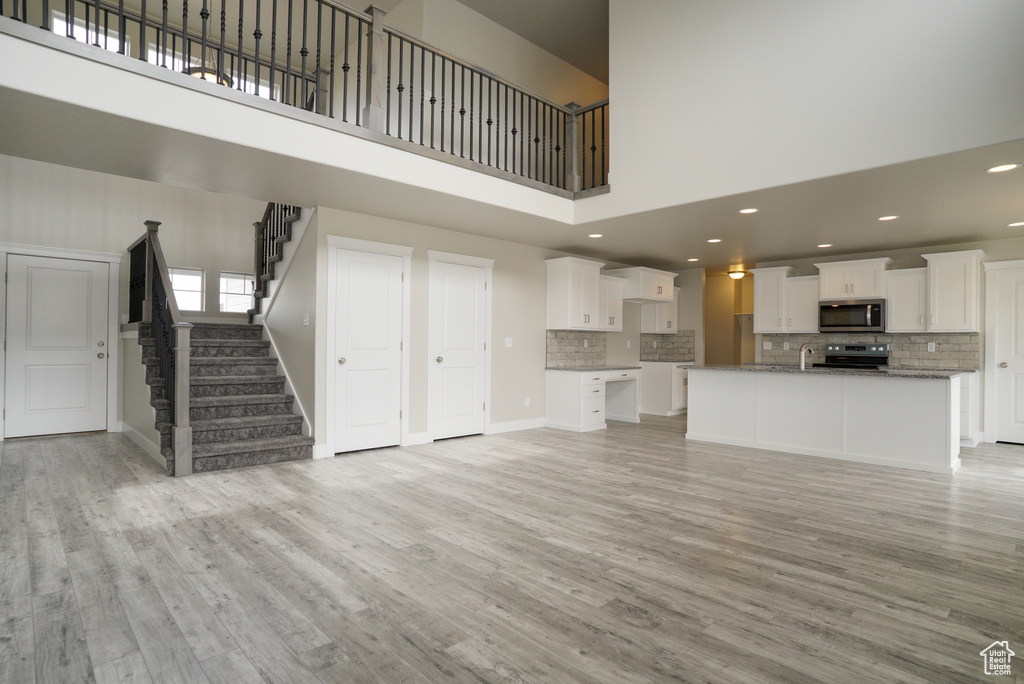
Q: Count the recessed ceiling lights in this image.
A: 8